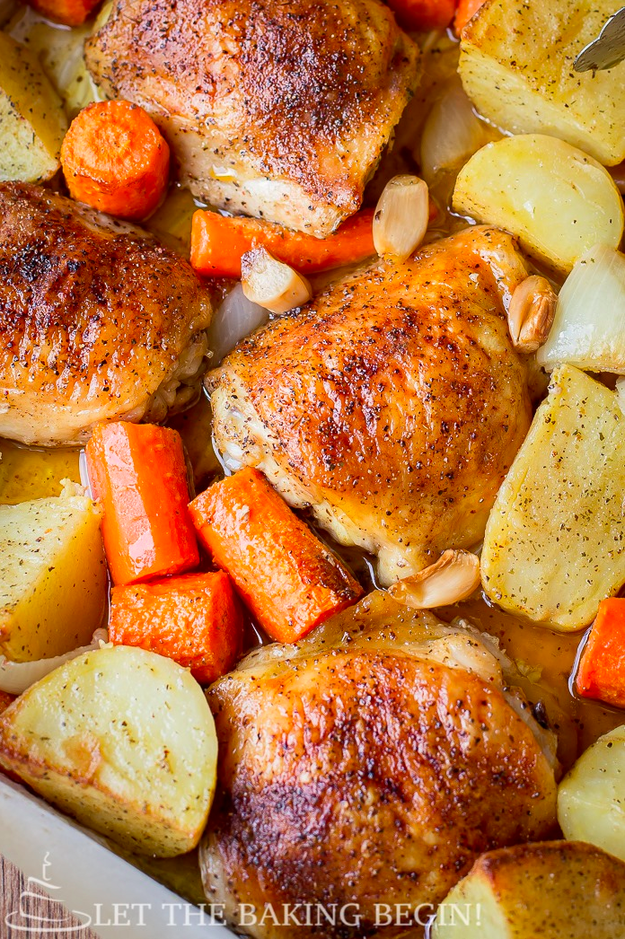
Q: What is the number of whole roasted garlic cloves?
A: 4